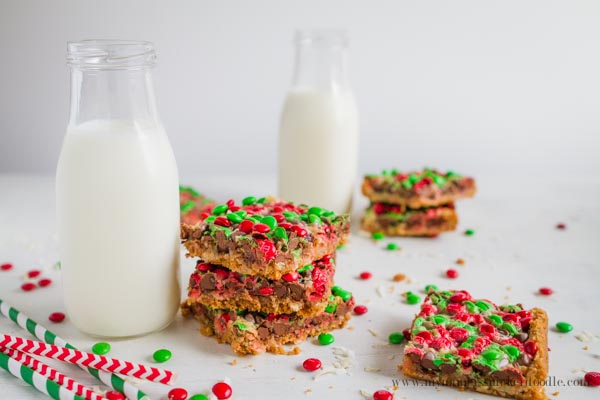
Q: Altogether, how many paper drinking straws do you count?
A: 4